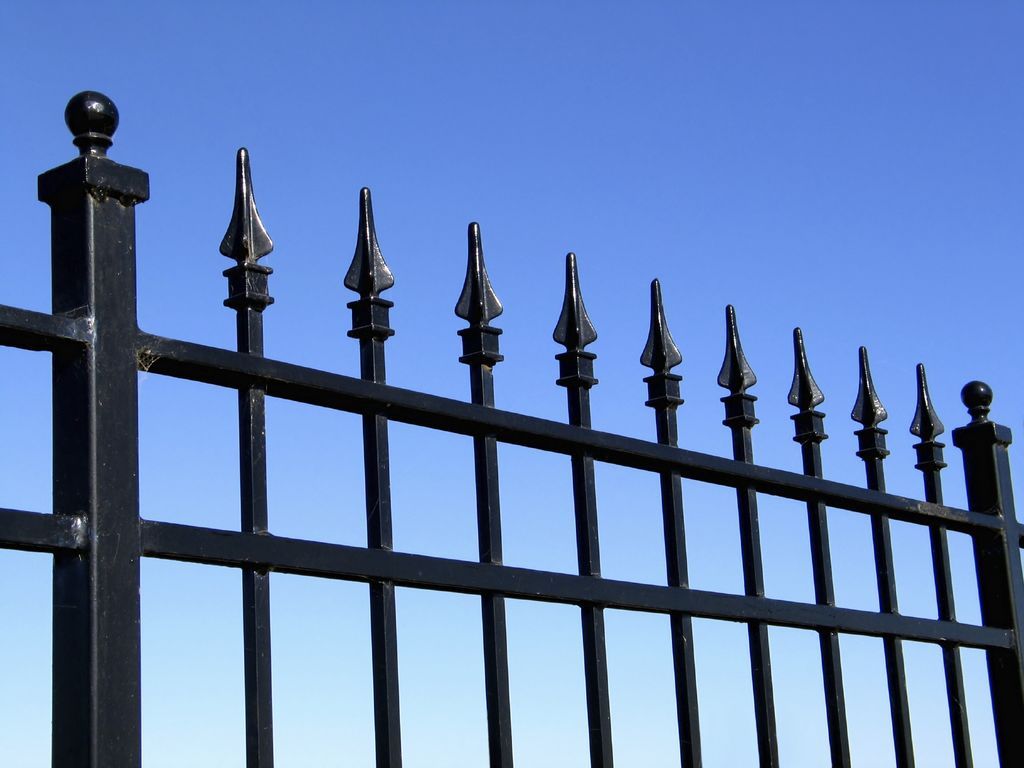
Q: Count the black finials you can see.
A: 11